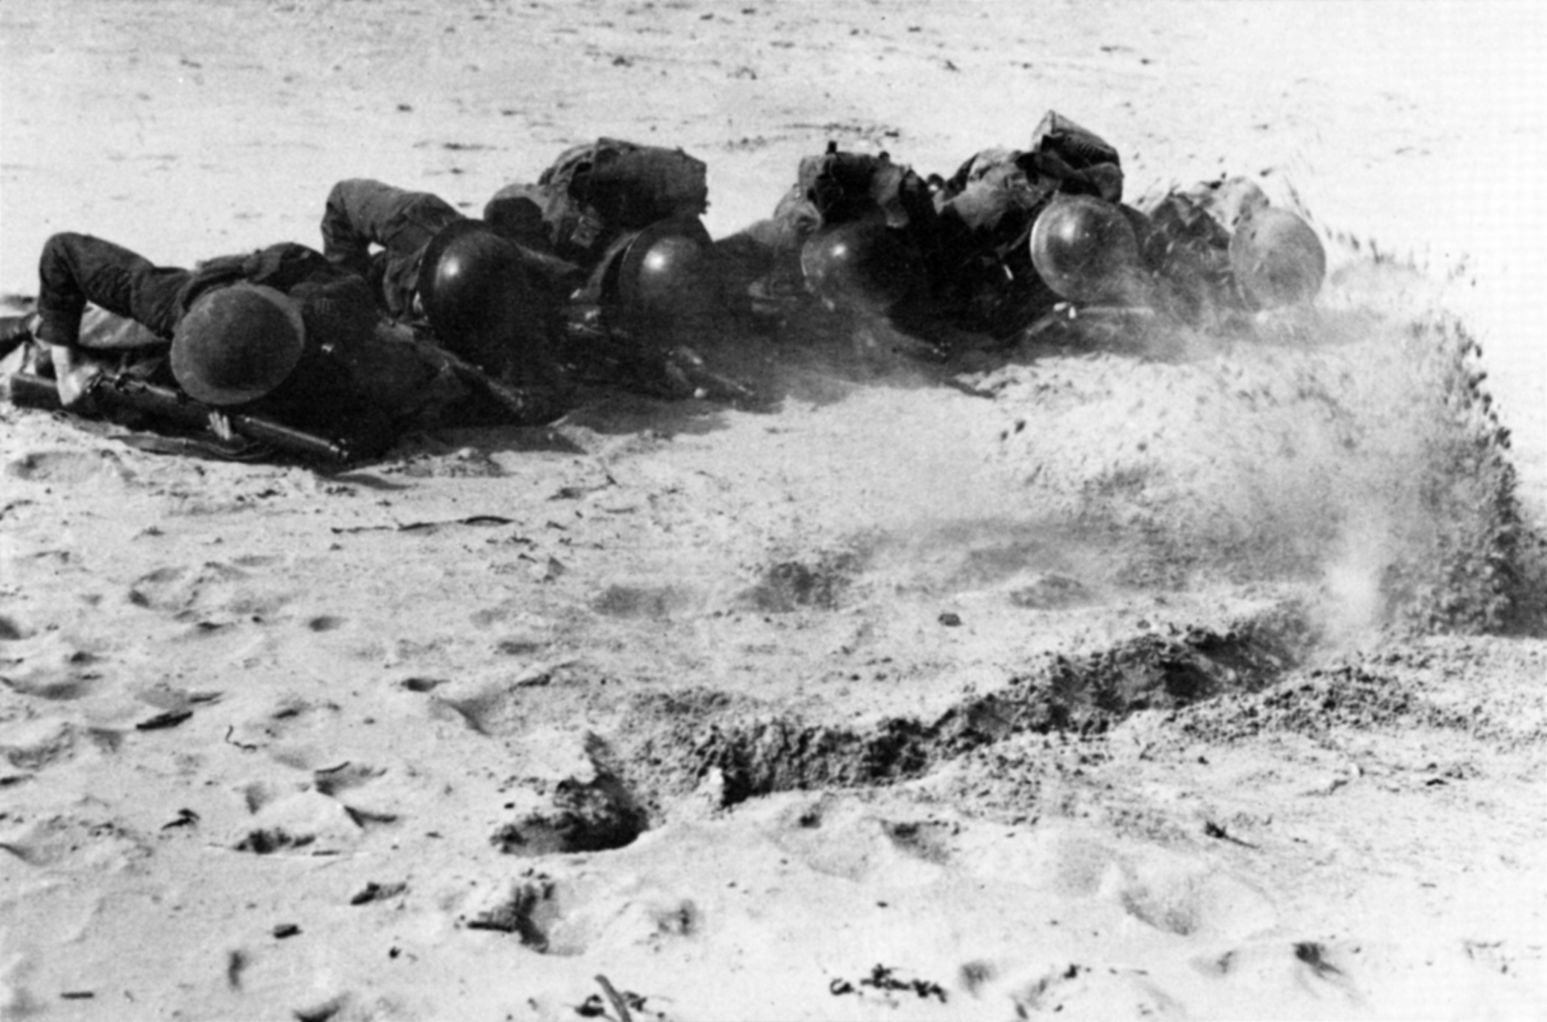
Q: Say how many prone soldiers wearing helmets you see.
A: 6